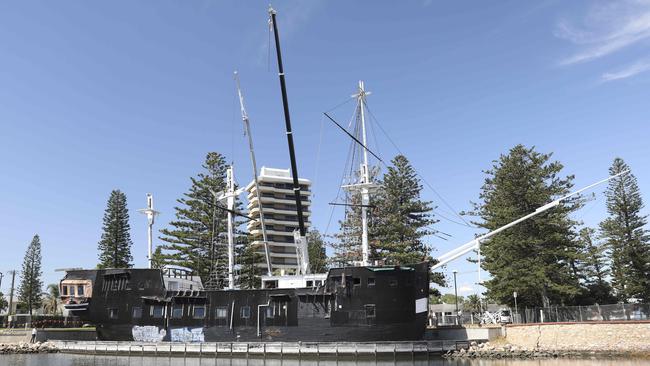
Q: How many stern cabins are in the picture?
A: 1